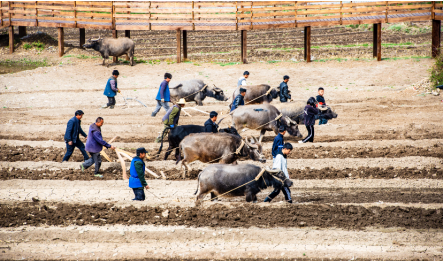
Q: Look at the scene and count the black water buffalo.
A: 1